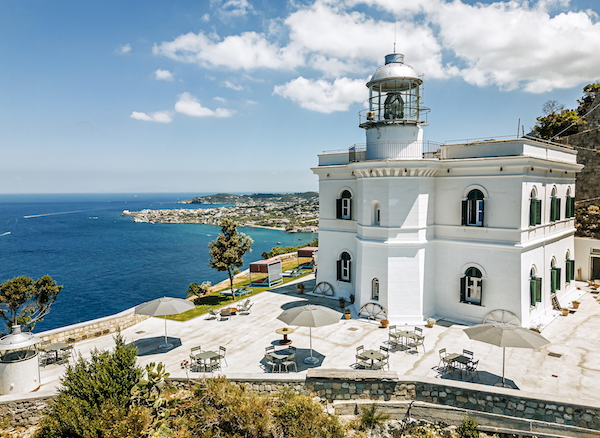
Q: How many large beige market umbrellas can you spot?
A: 3